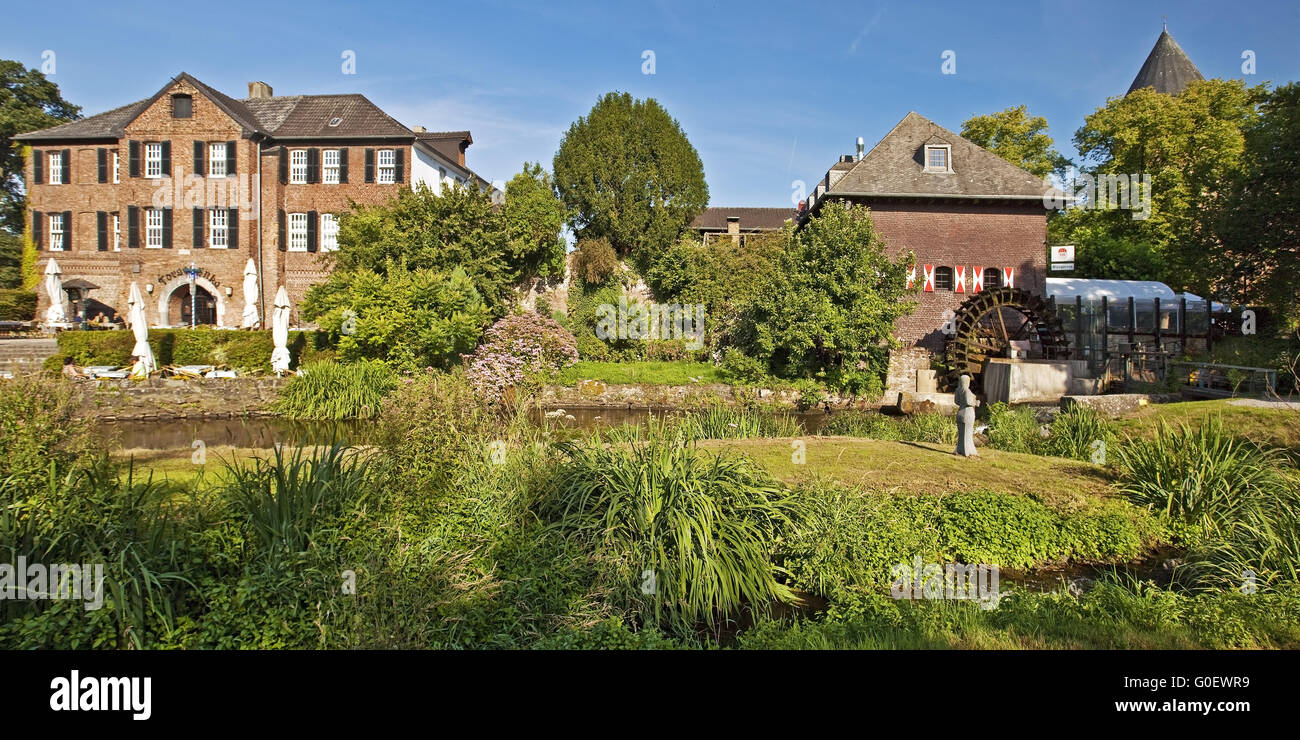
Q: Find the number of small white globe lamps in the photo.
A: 2